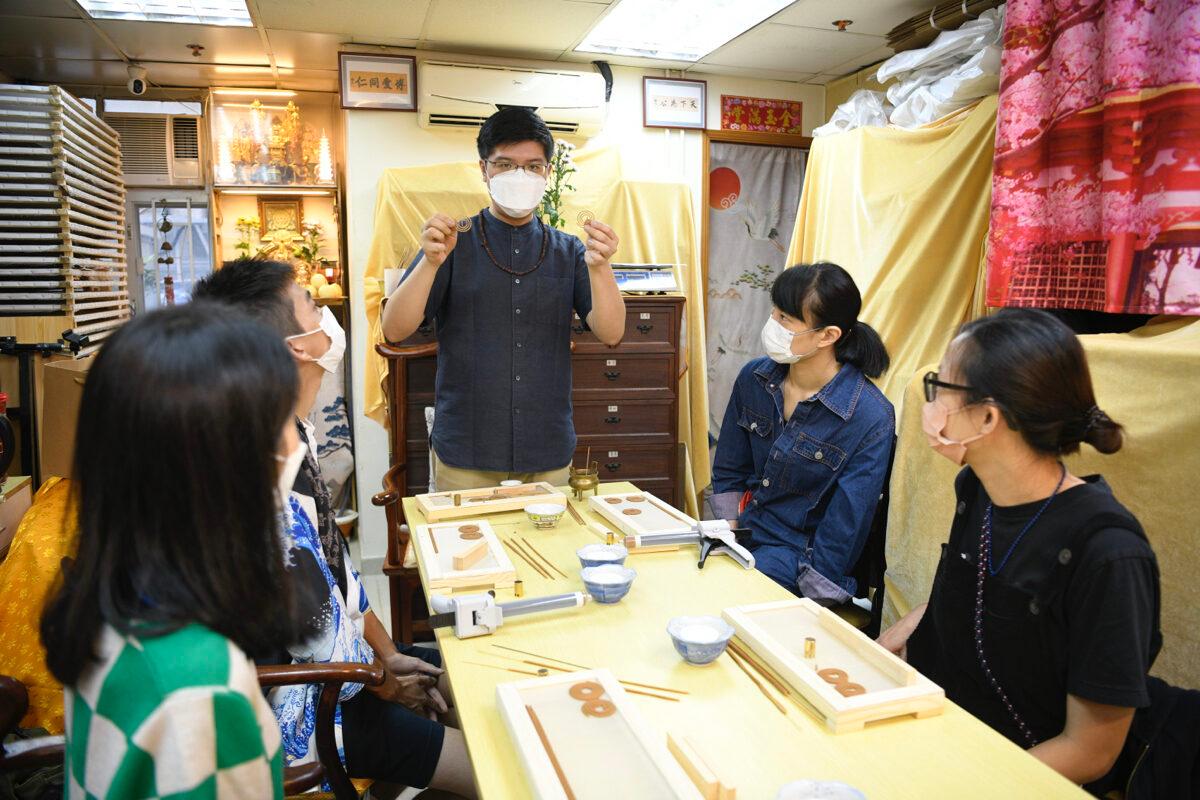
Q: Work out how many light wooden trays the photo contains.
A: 5